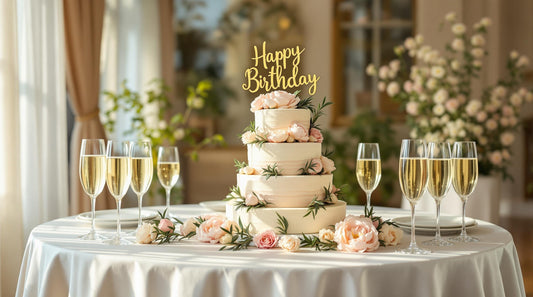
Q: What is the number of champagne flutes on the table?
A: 8